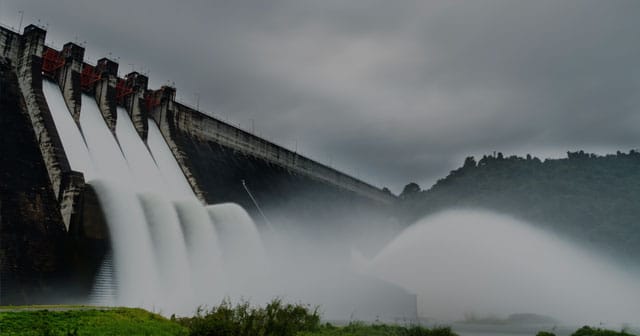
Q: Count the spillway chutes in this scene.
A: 4